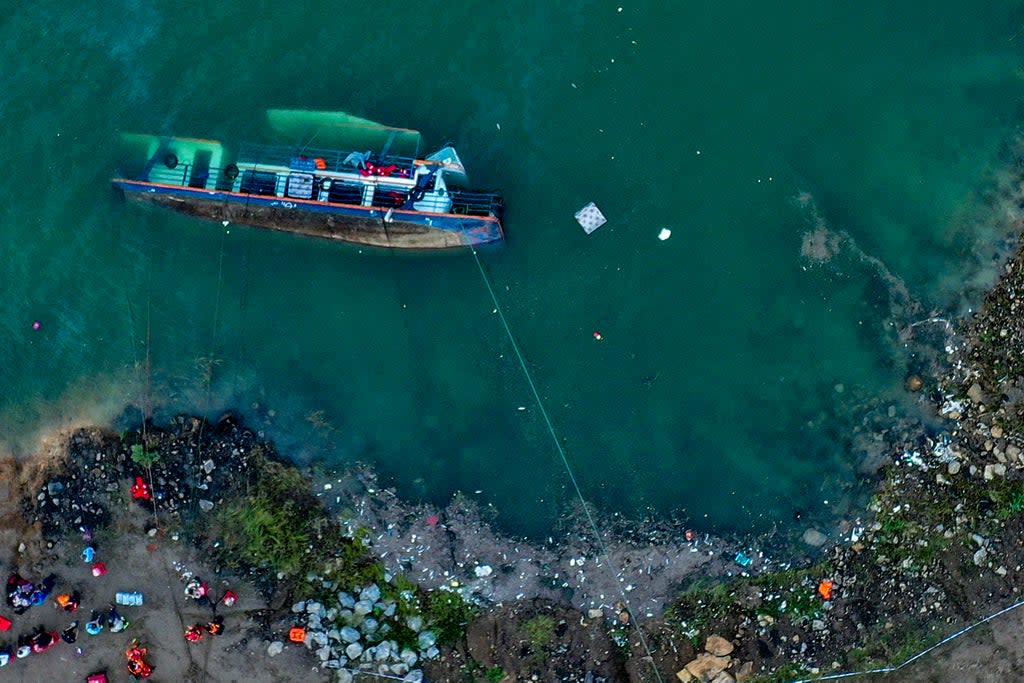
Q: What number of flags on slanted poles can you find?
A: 0